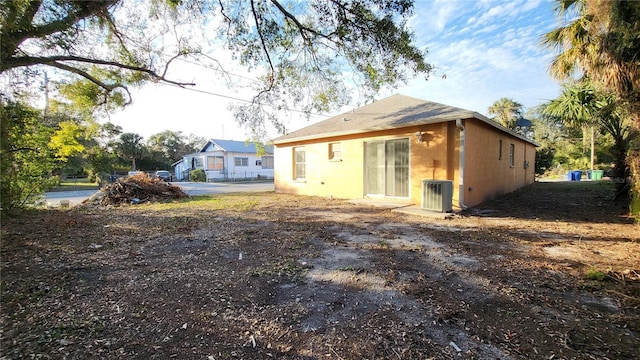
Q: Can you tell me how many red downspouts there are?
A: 0